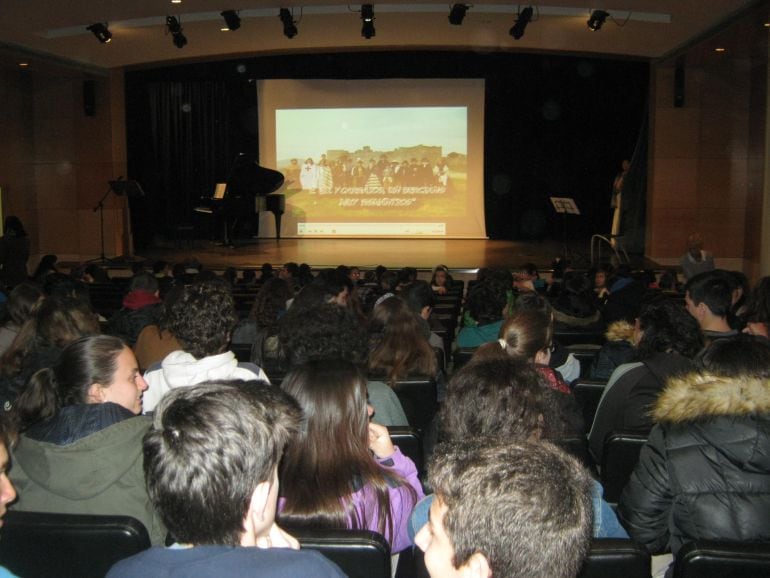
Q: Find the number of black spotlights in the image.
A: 8